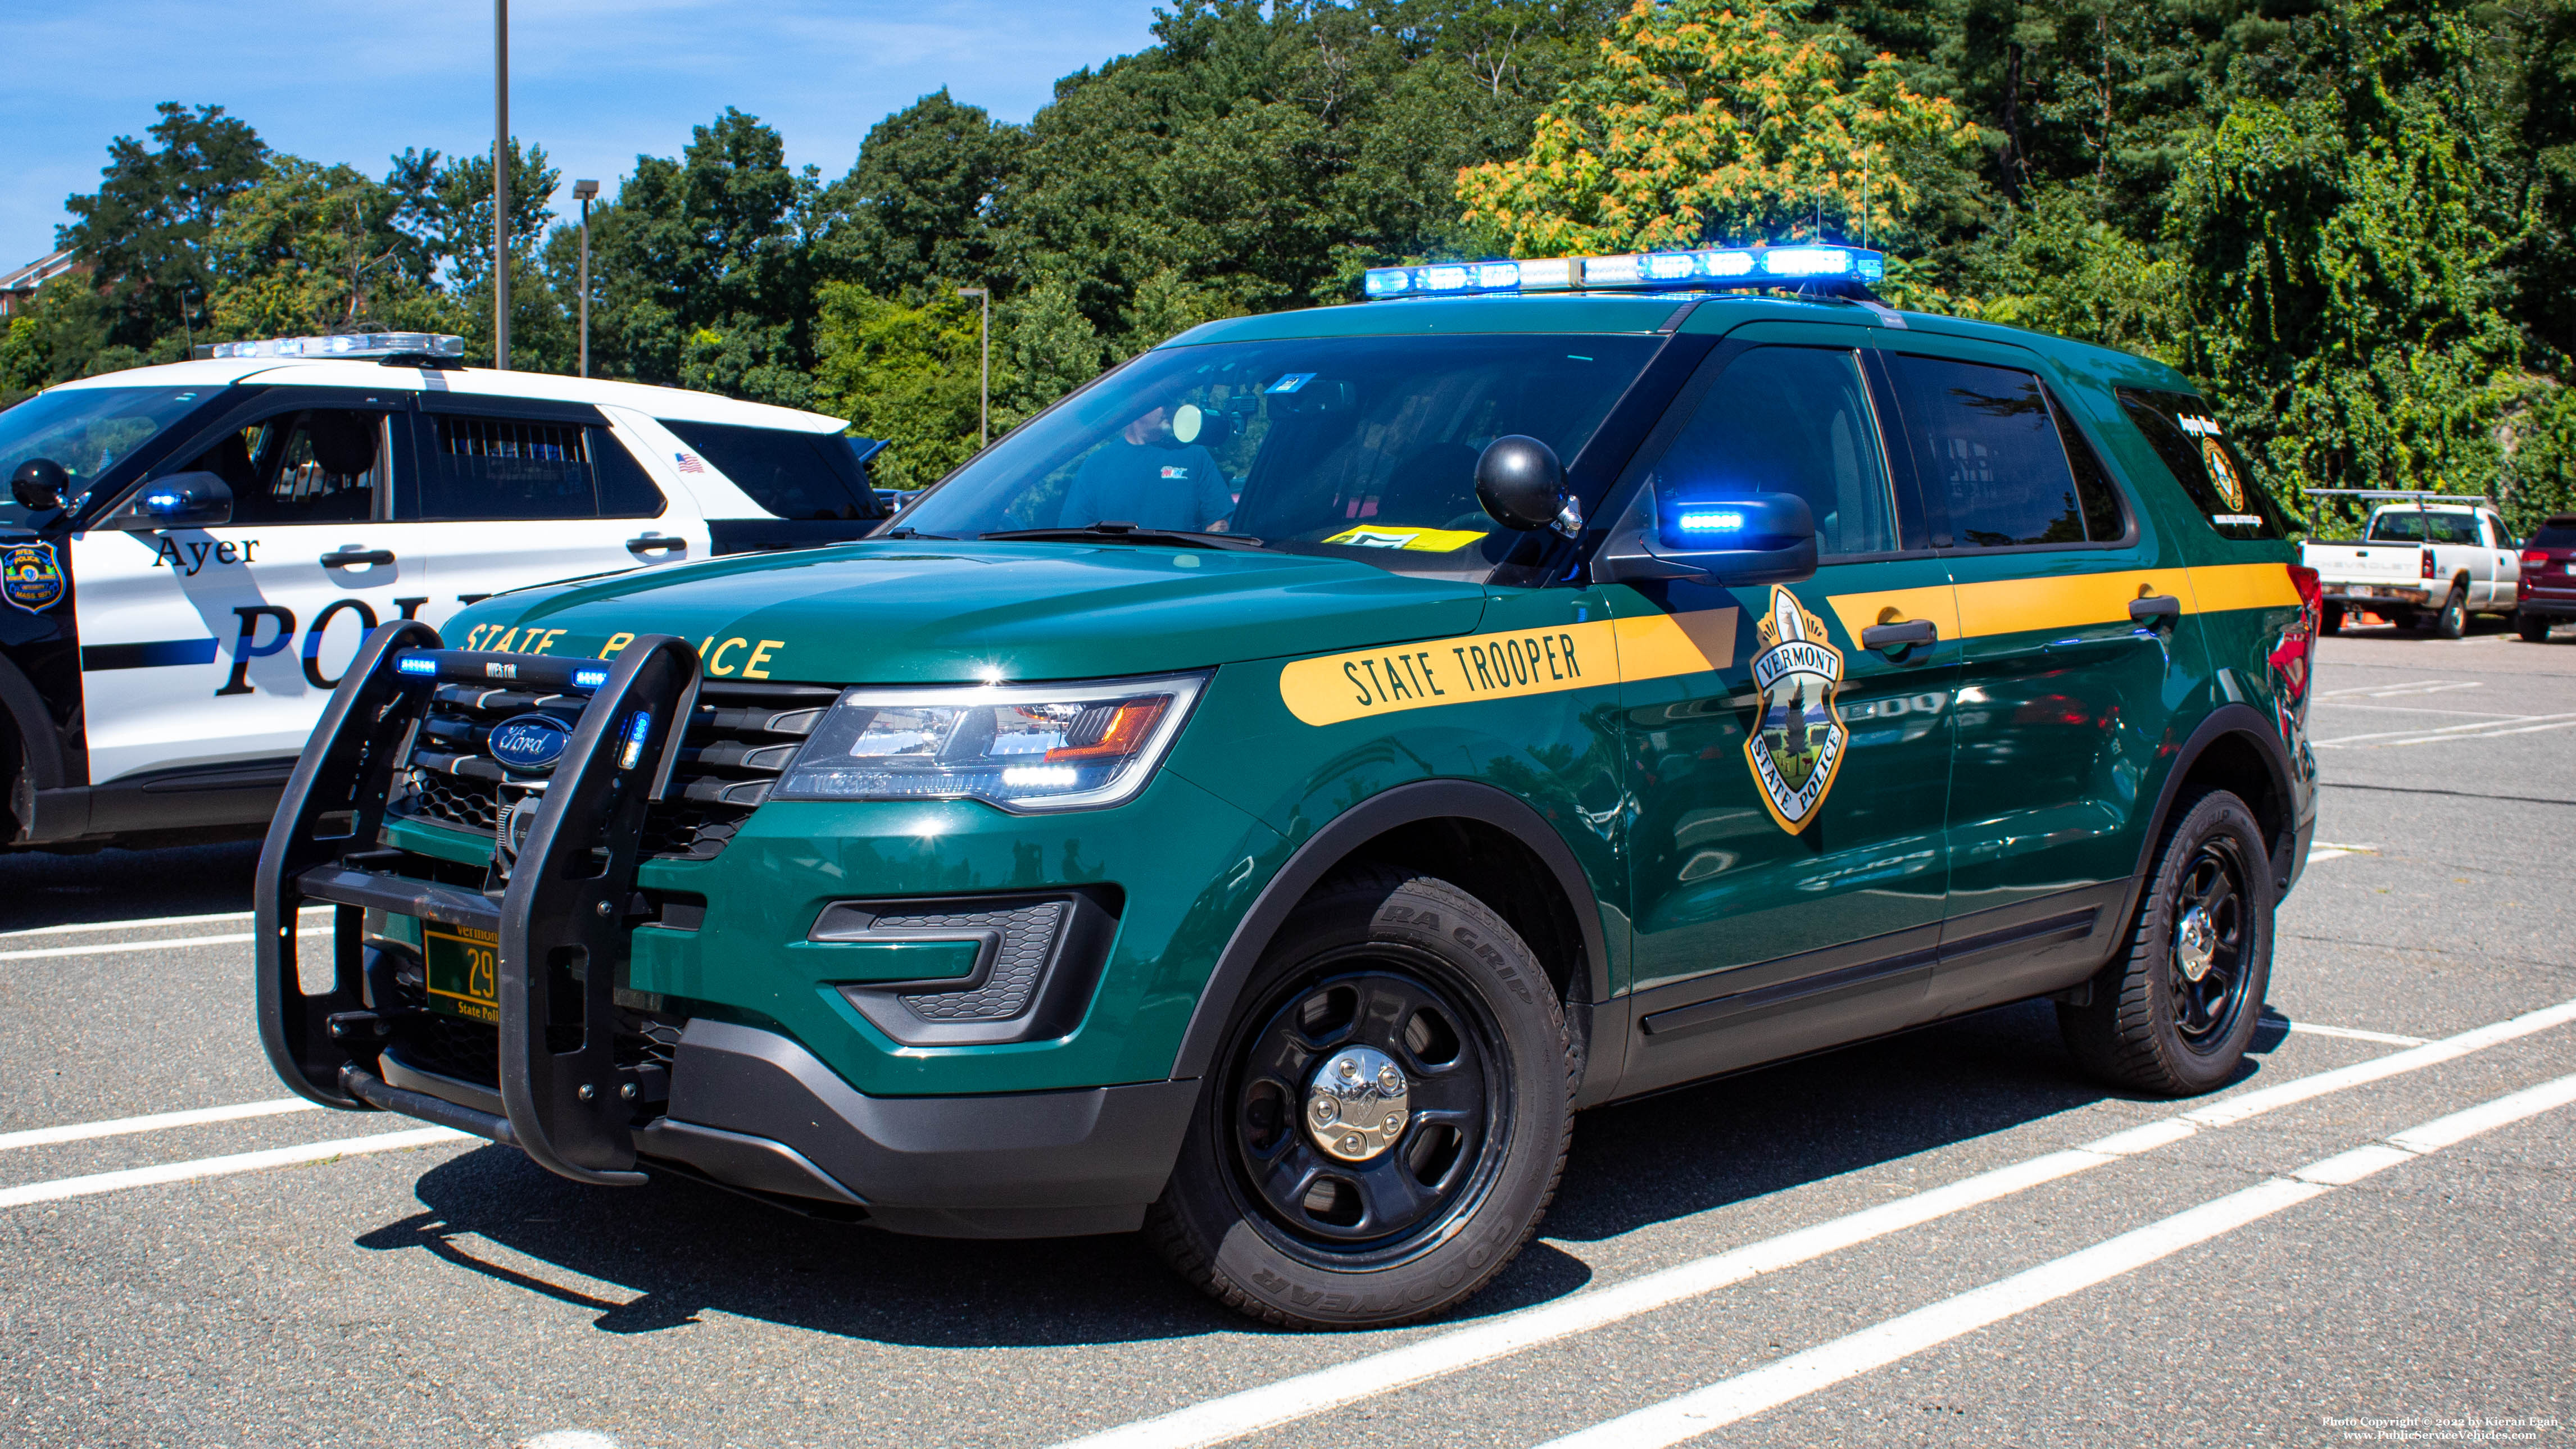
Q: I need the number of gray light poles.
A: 3